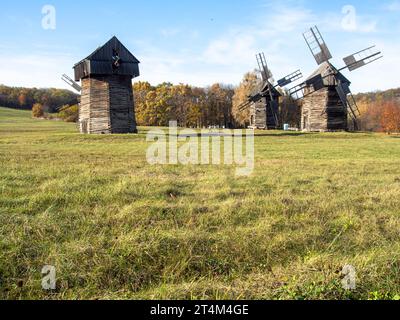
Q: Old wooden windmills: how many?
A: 3